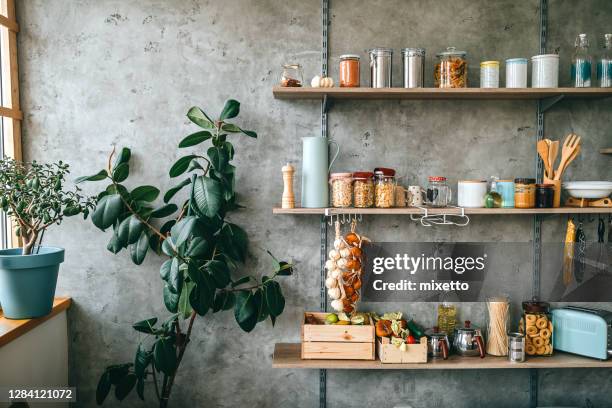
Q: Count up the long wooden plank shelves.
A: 3